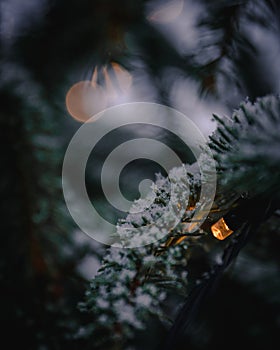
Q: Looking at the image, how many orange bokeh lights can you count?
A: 2